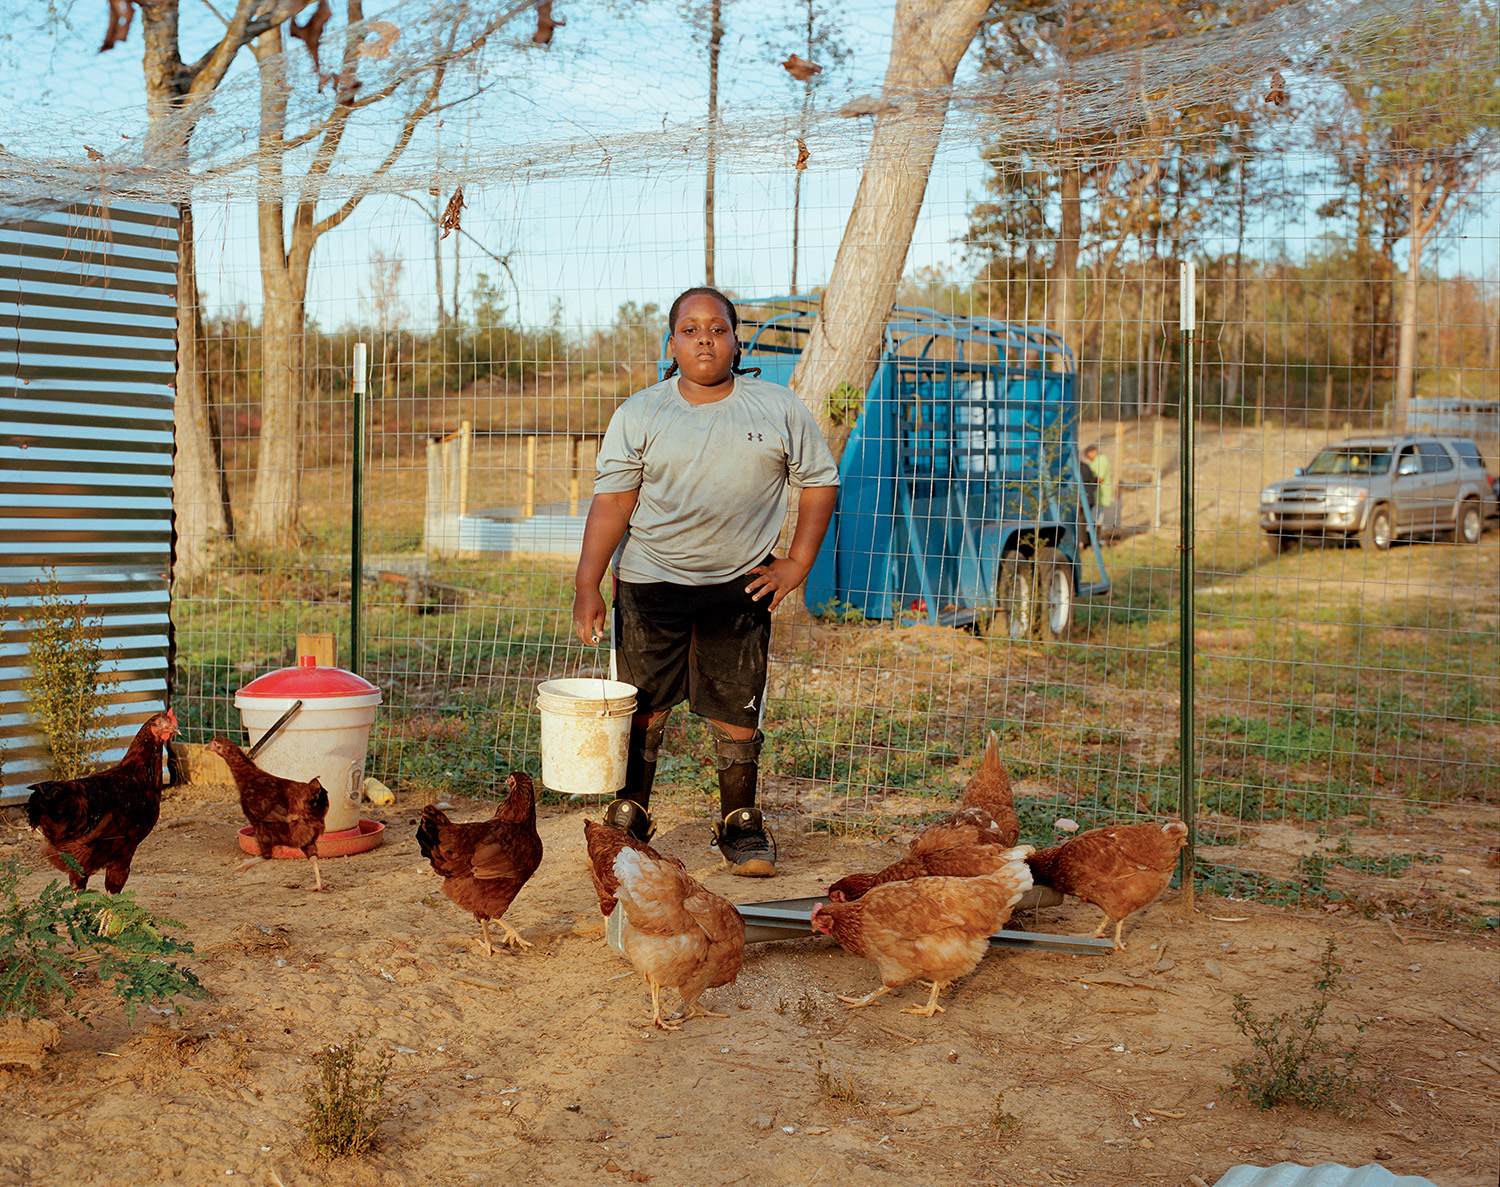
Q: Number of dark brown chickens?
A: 3